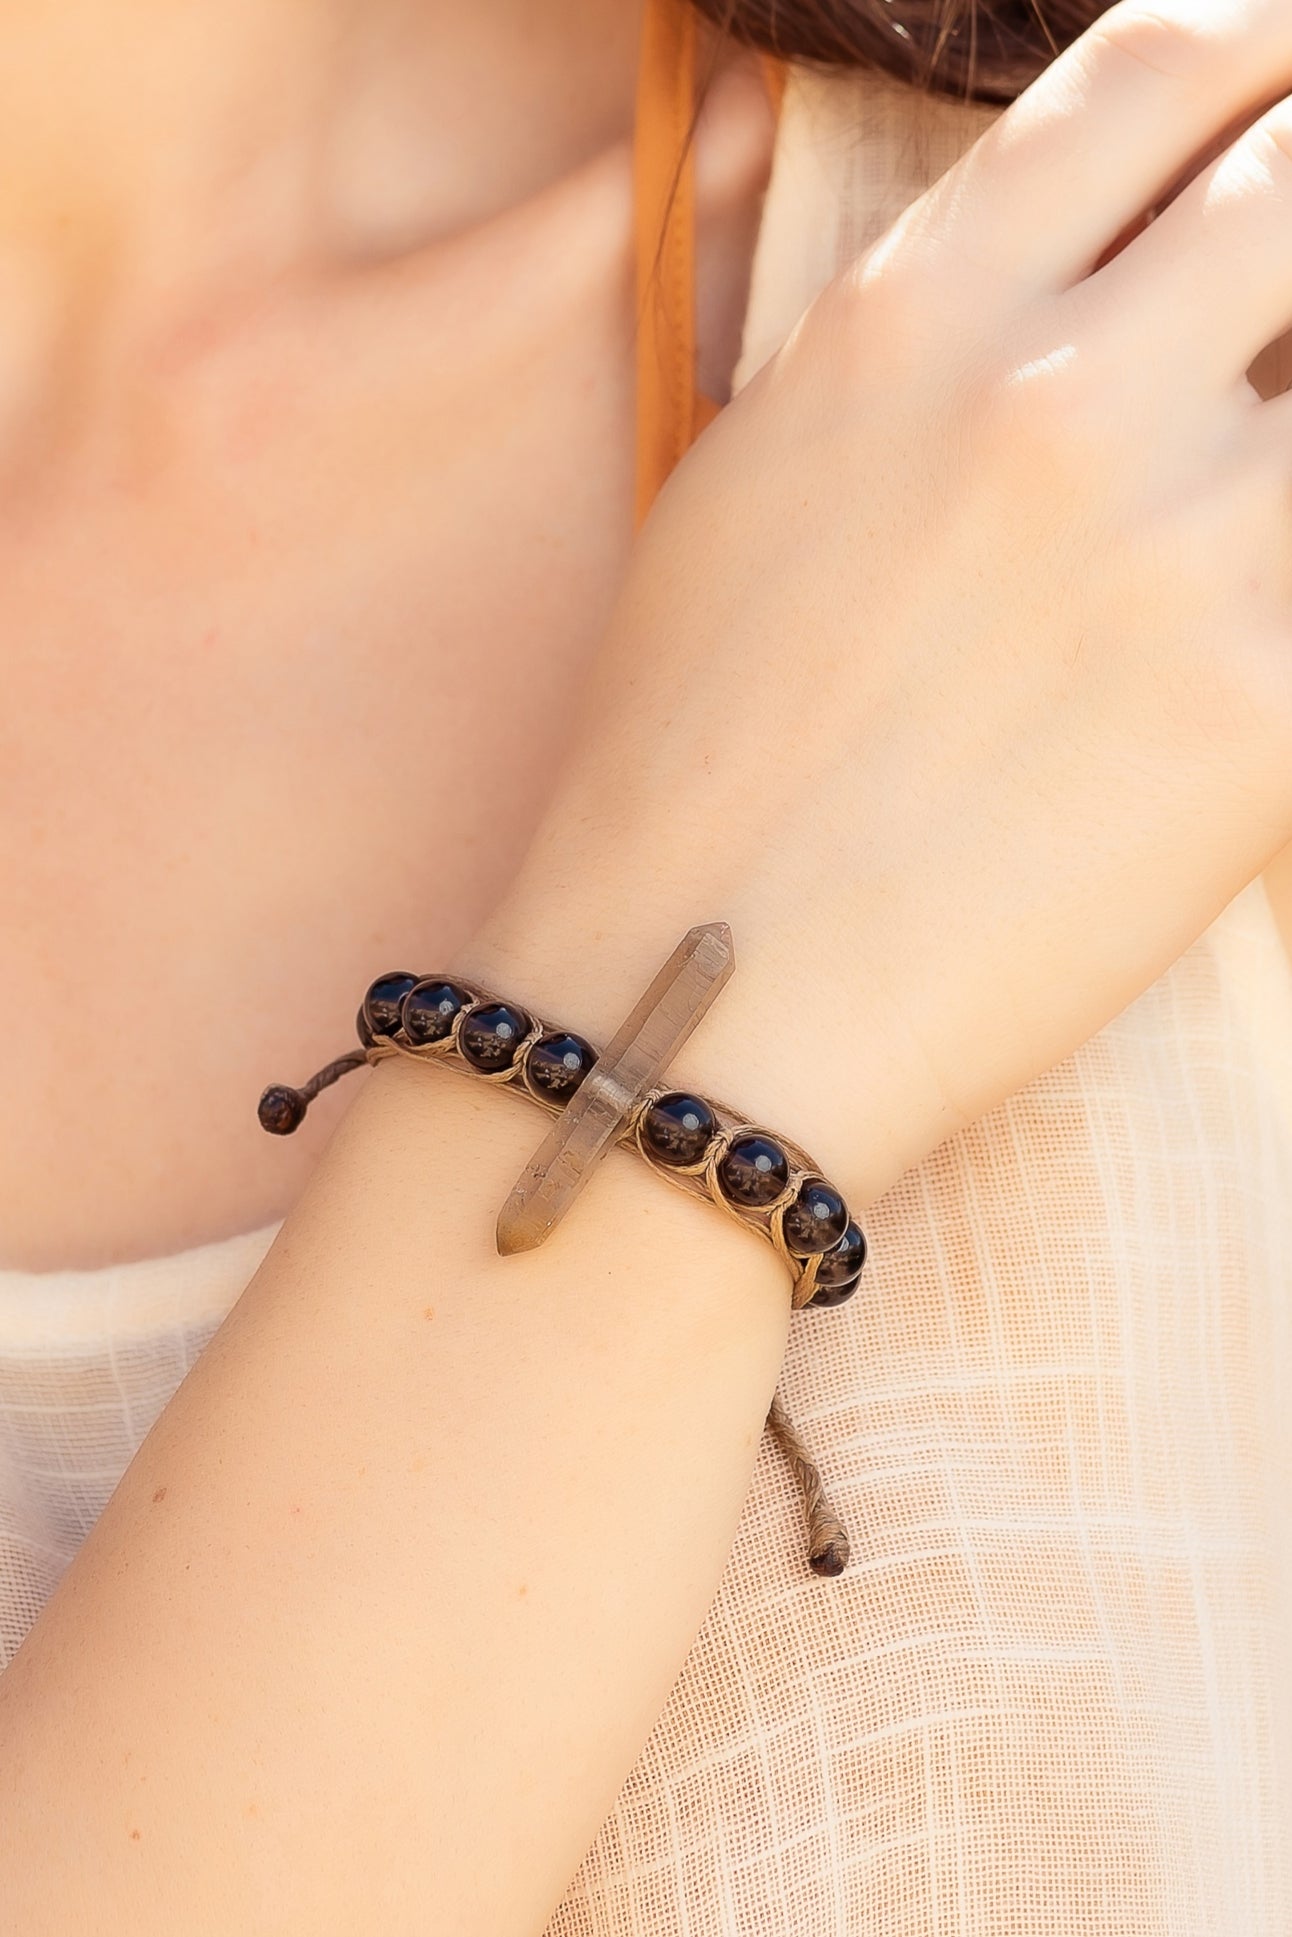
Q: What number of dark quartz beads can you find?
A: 10